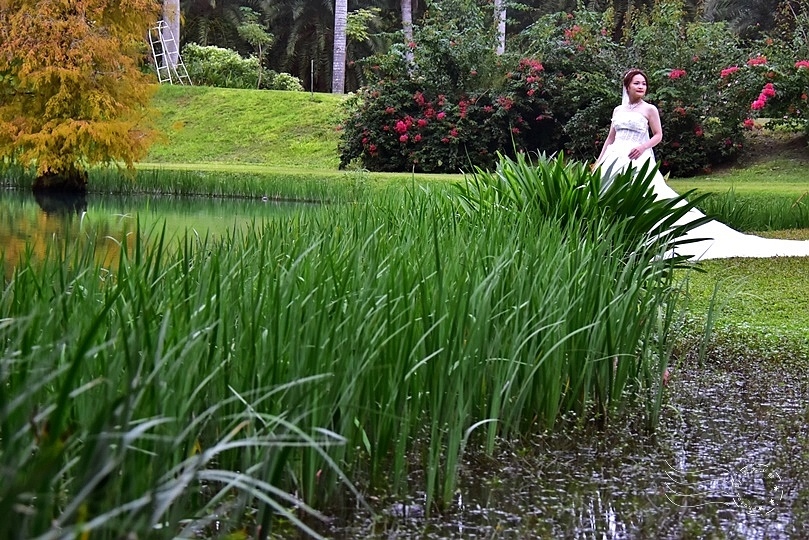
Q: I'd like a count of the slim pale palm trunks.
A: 4